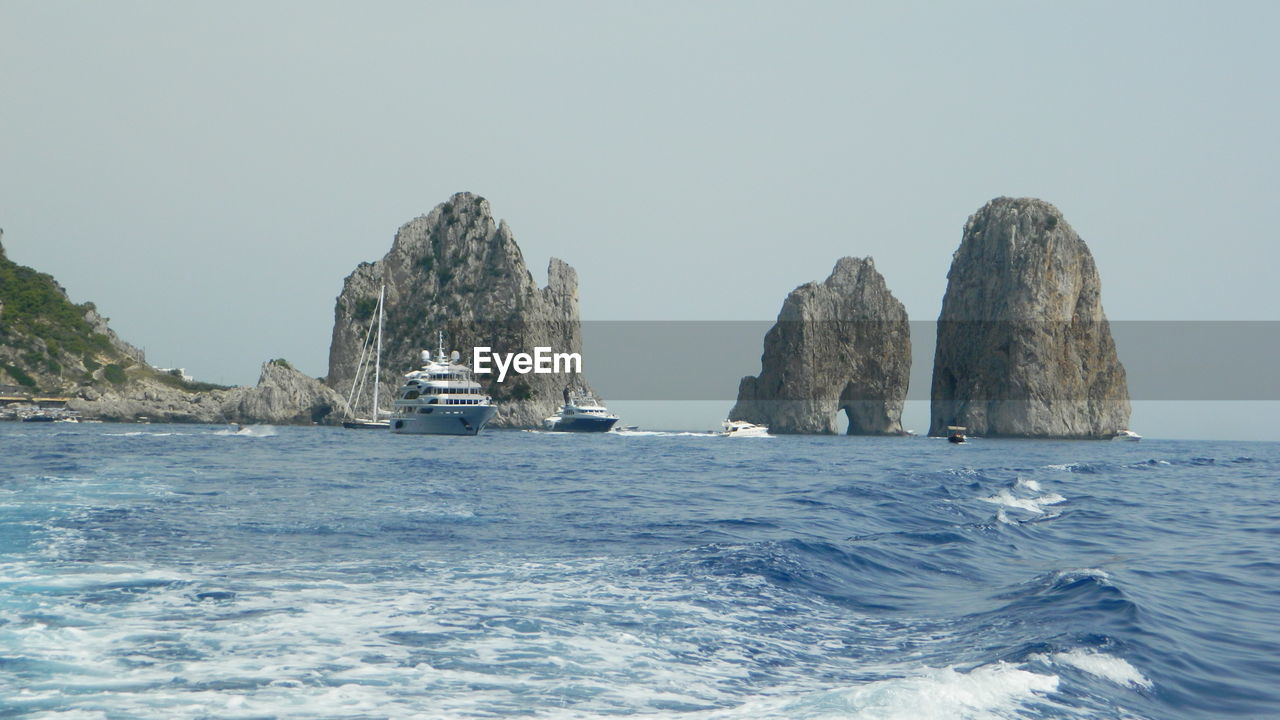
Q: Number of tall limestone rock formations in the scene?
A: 3